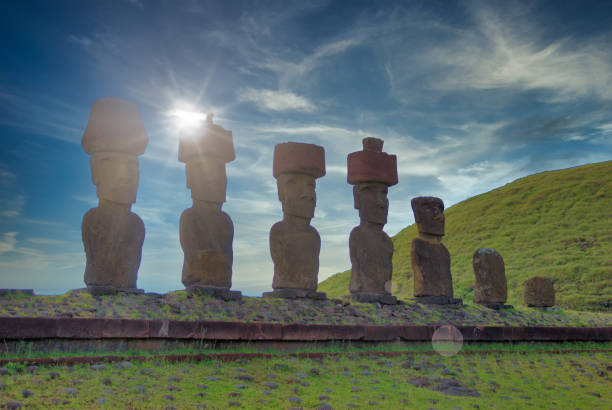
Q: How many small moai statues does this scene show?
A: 2